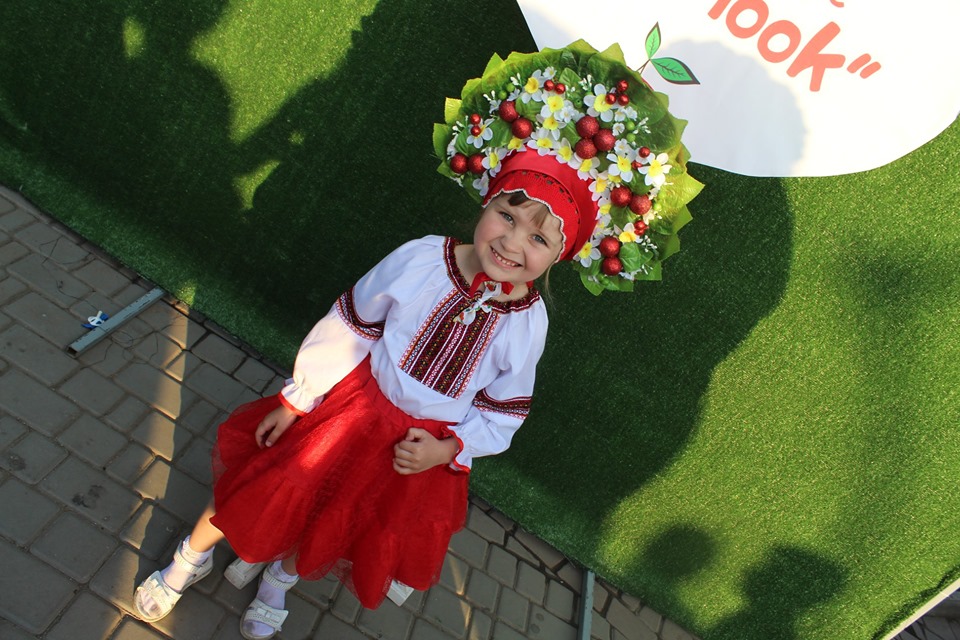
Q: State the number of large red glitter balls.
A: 11